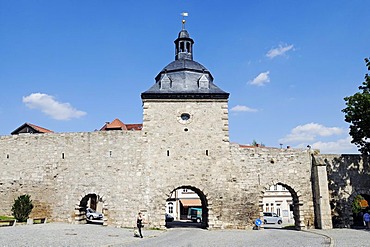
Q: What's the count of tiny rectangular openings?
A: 5